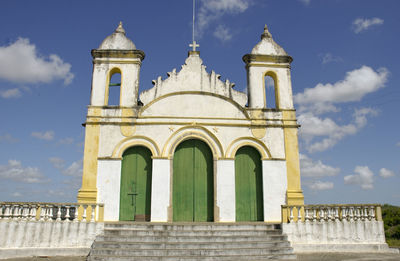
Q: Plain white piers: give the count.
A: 4